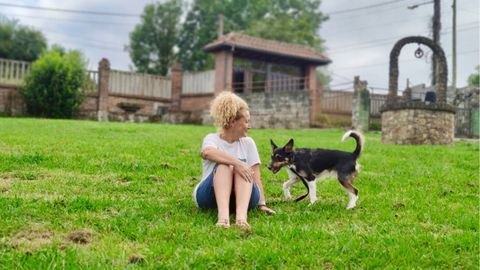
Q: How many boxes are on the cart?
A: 0